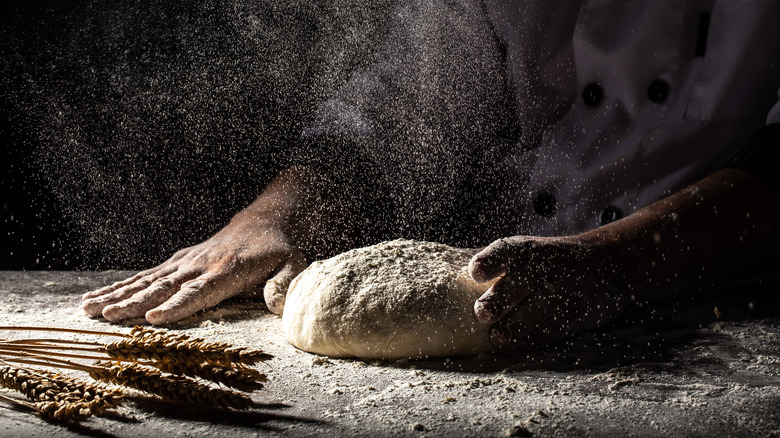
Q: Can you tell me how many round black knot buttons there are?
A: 4